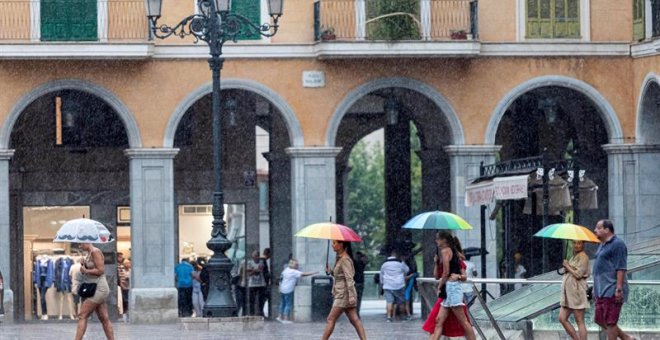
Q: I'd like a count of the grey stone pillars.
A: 5